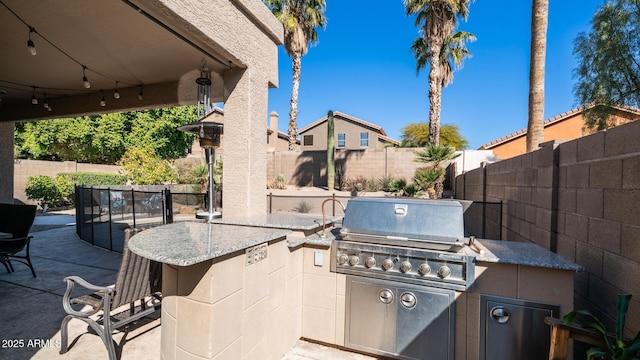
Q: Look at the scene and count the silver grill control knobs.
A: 7